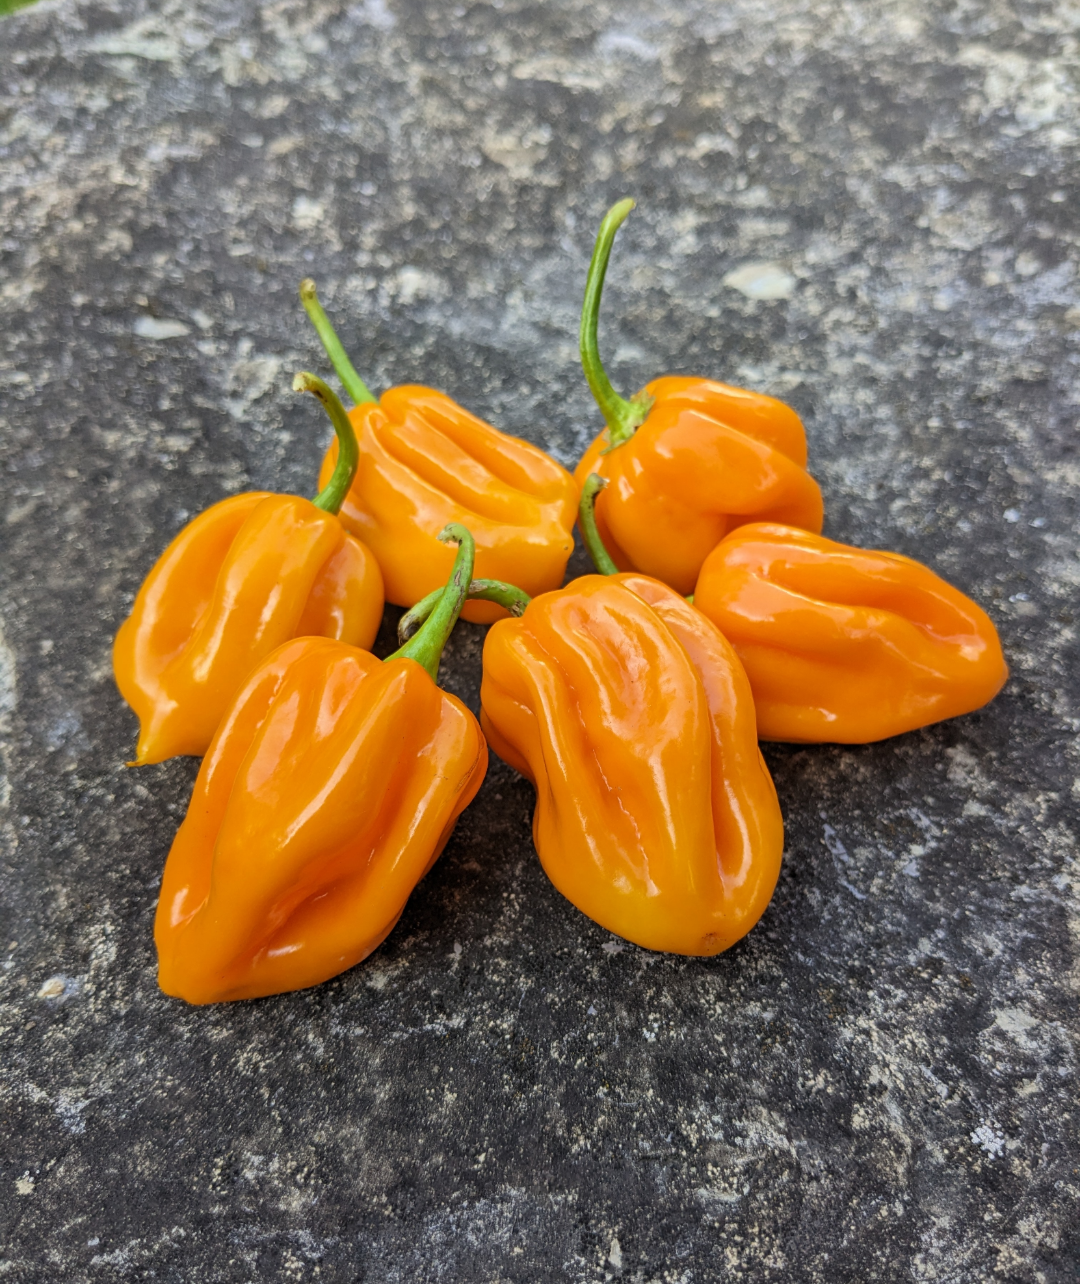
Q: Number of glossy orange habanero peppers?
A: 6